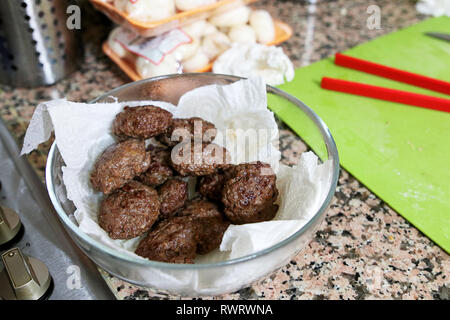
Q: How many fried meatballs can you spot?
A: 11